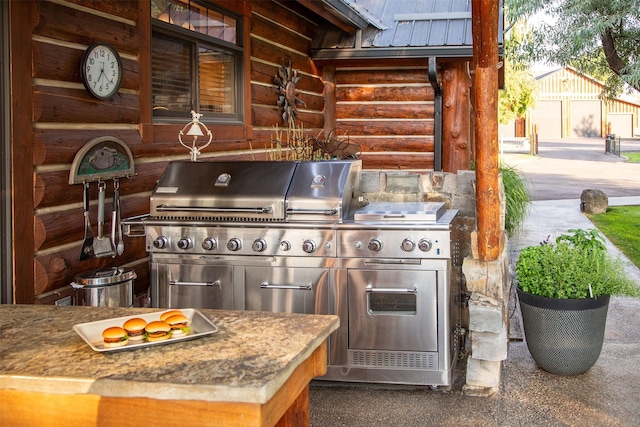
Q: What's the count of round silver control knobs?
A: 10